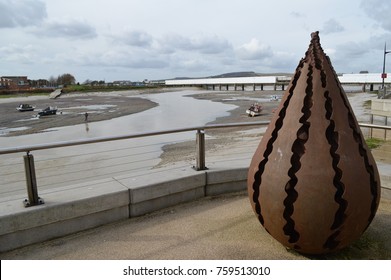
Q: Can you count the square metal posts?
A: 2